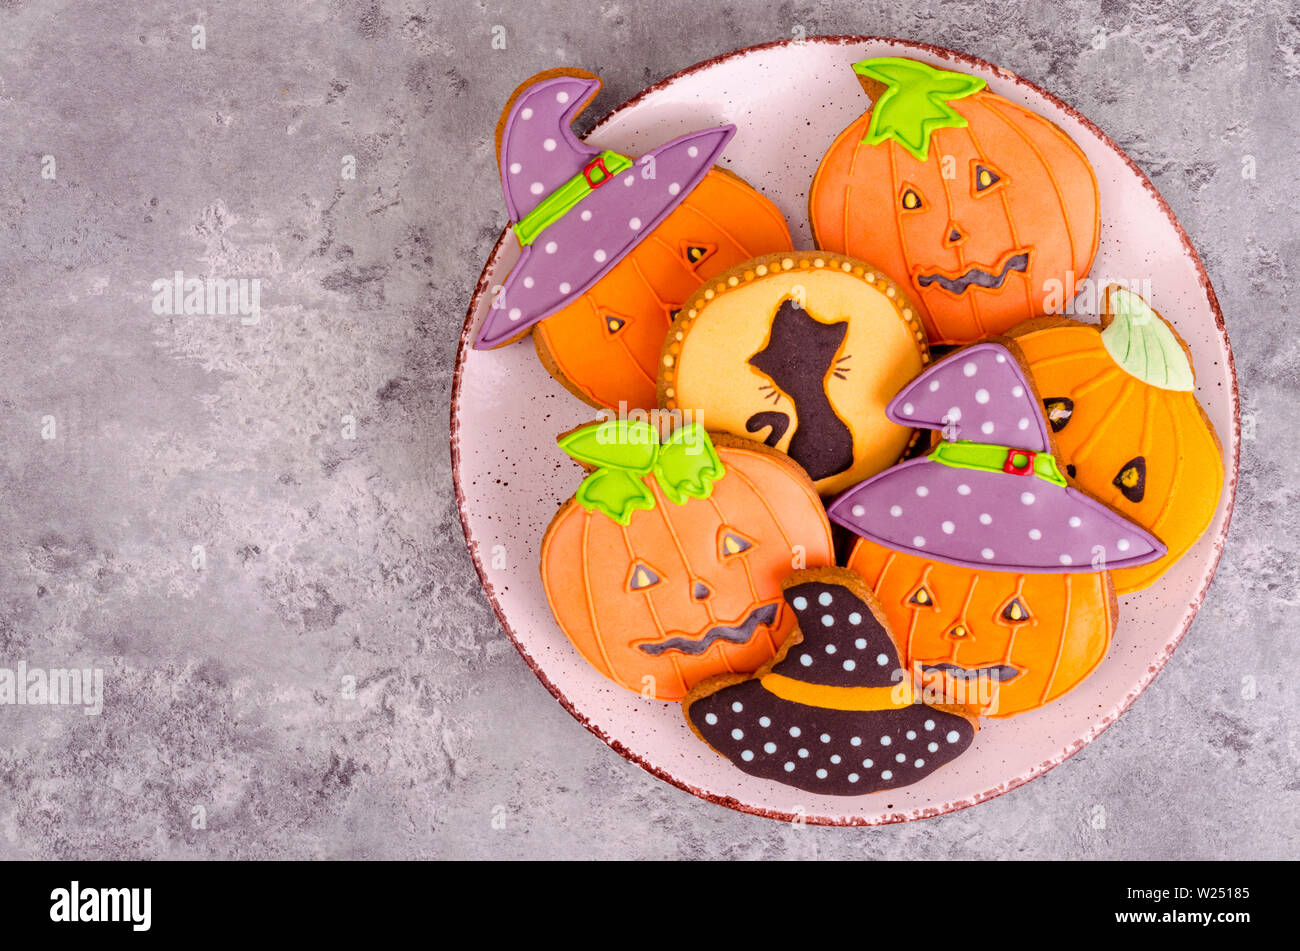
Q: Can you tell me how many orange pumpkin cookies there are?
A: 5